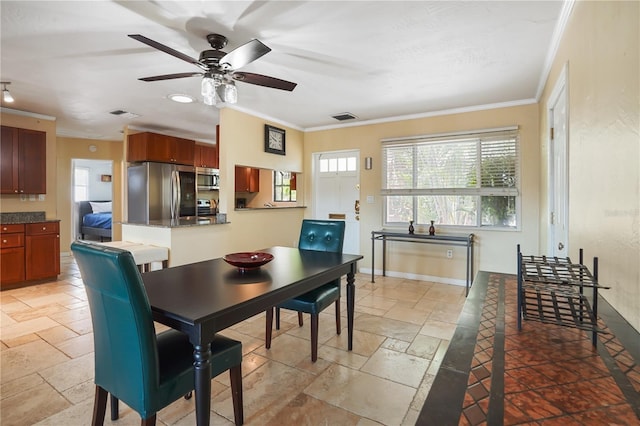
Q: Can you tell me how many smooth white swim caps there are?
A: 0